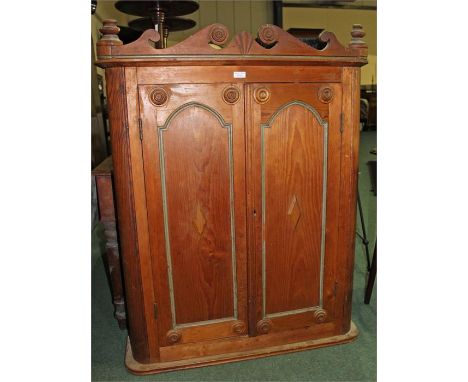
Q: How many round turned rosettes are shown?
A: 10